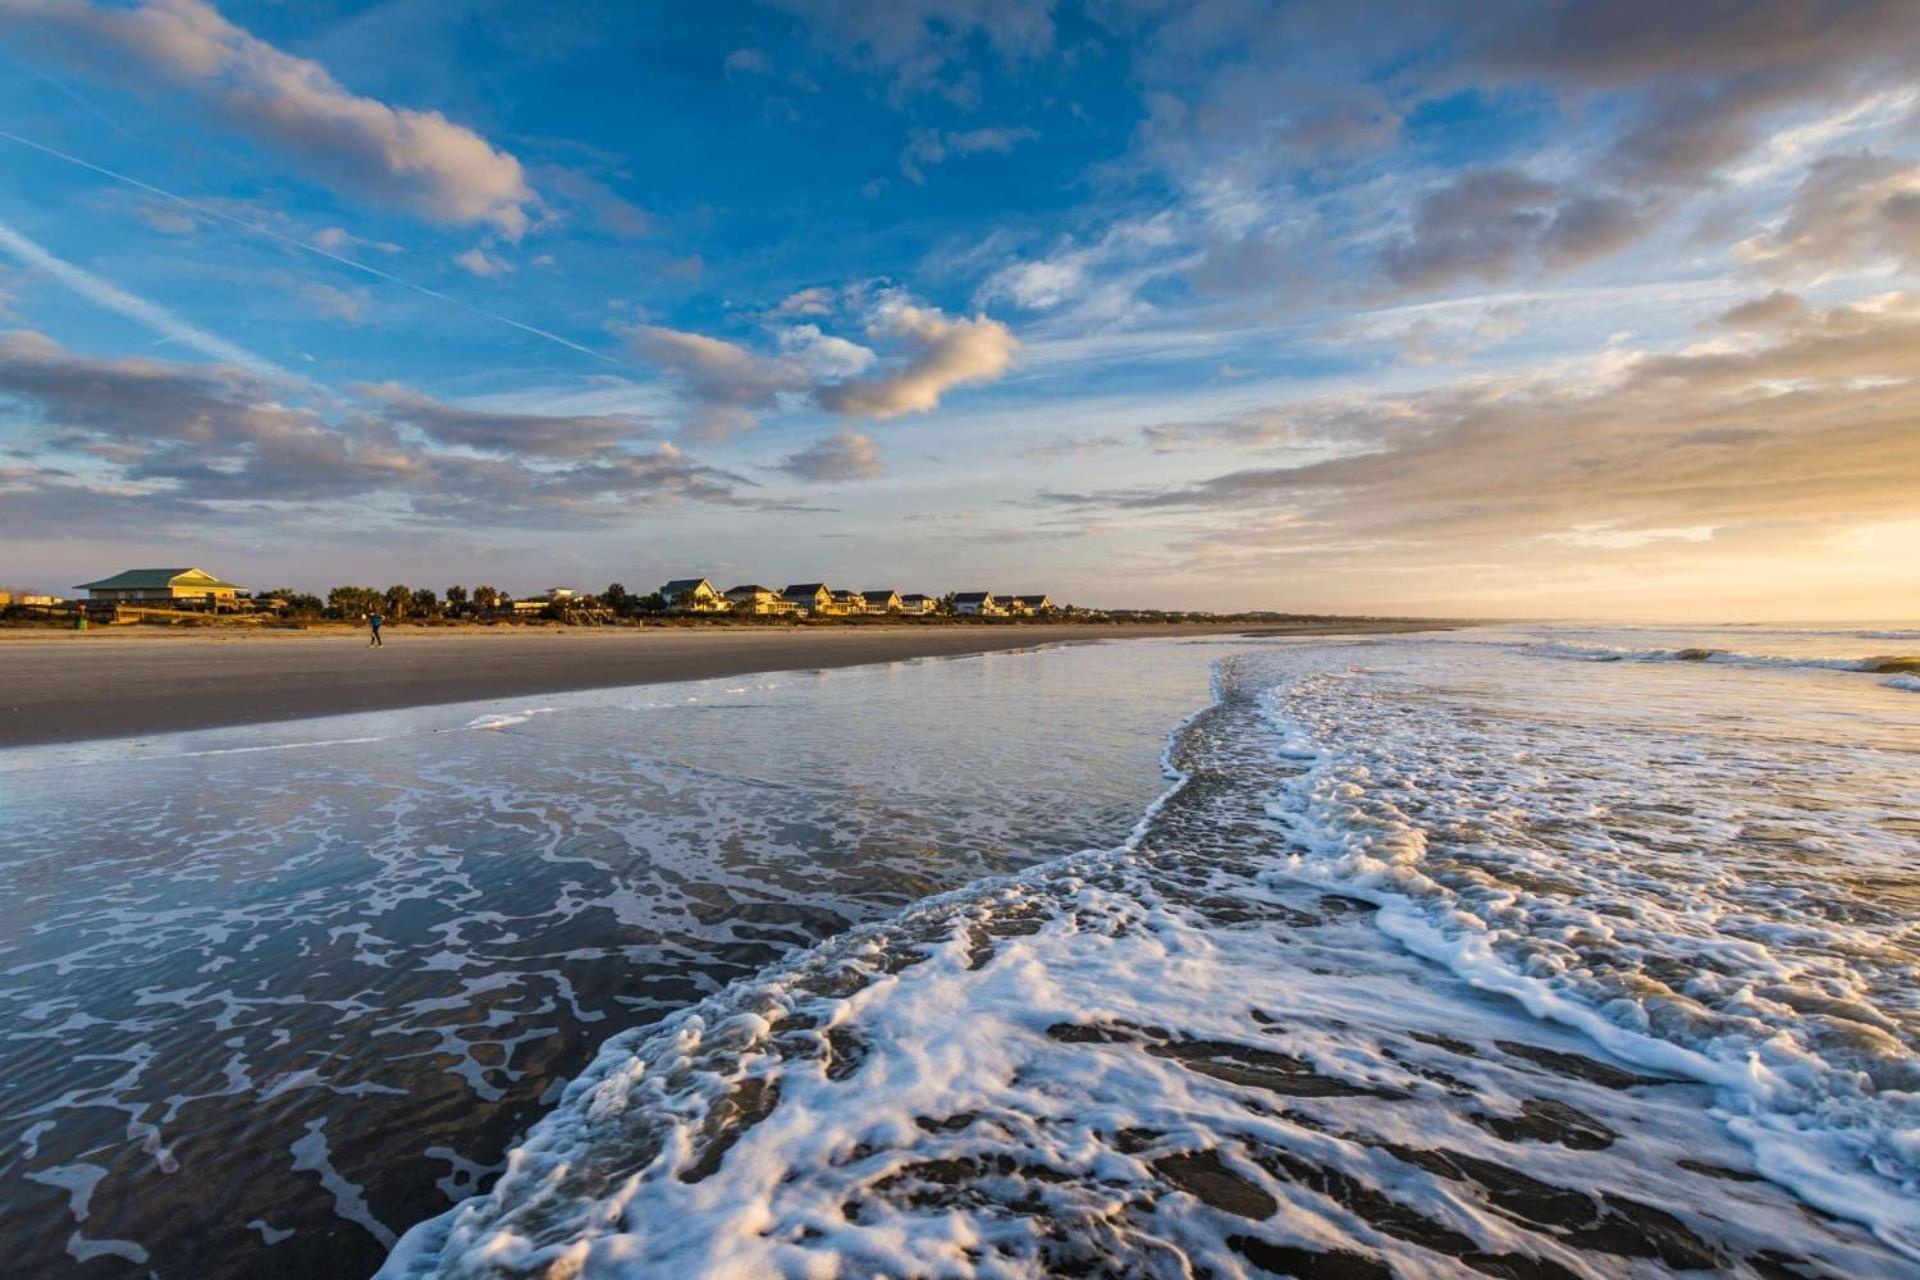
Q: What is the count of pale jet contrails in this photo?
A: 2